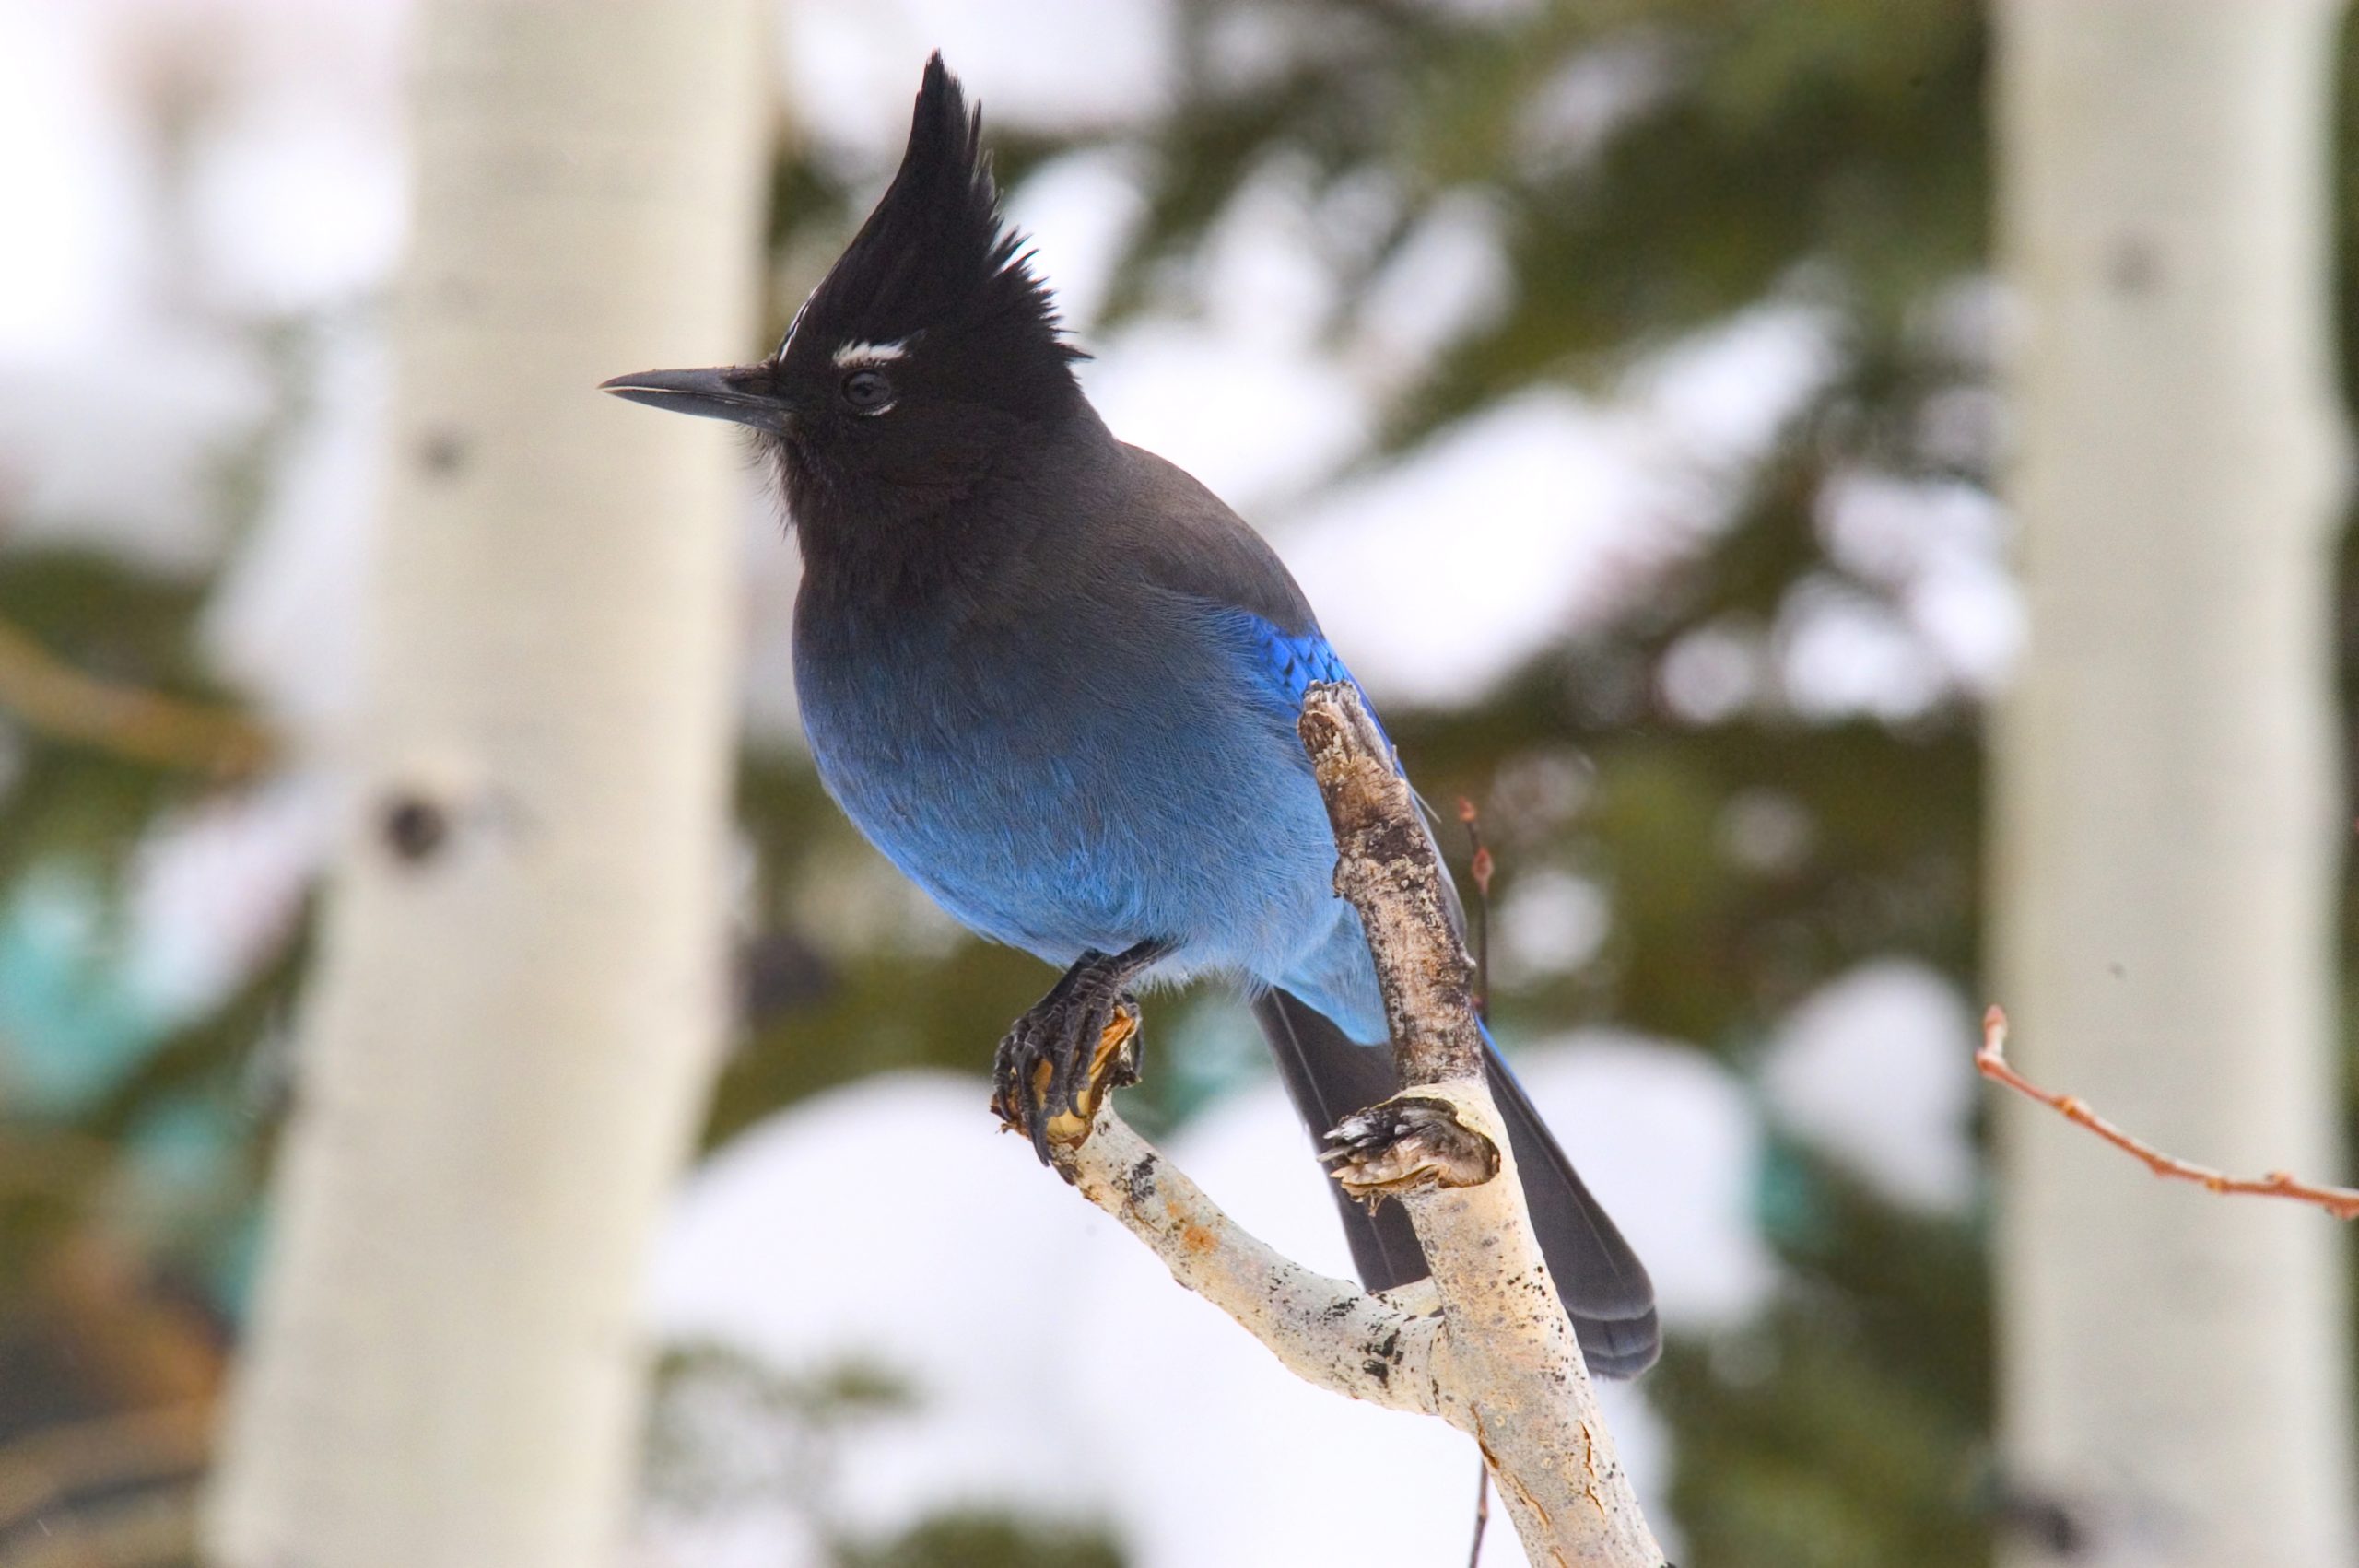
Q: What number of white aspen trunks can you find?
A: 2